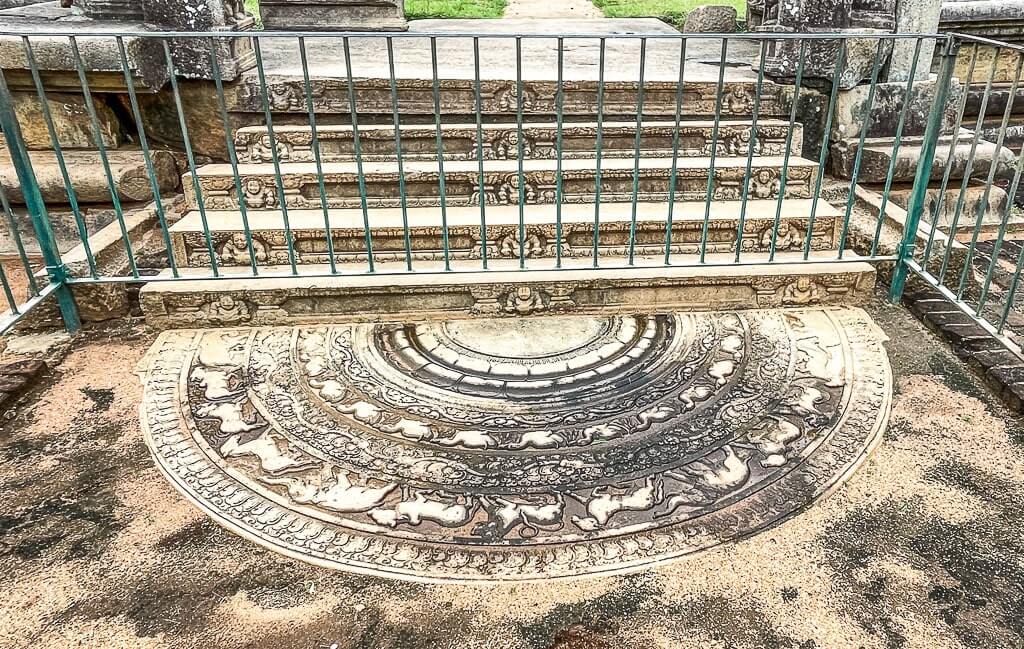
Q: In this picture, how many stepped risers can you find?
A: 5